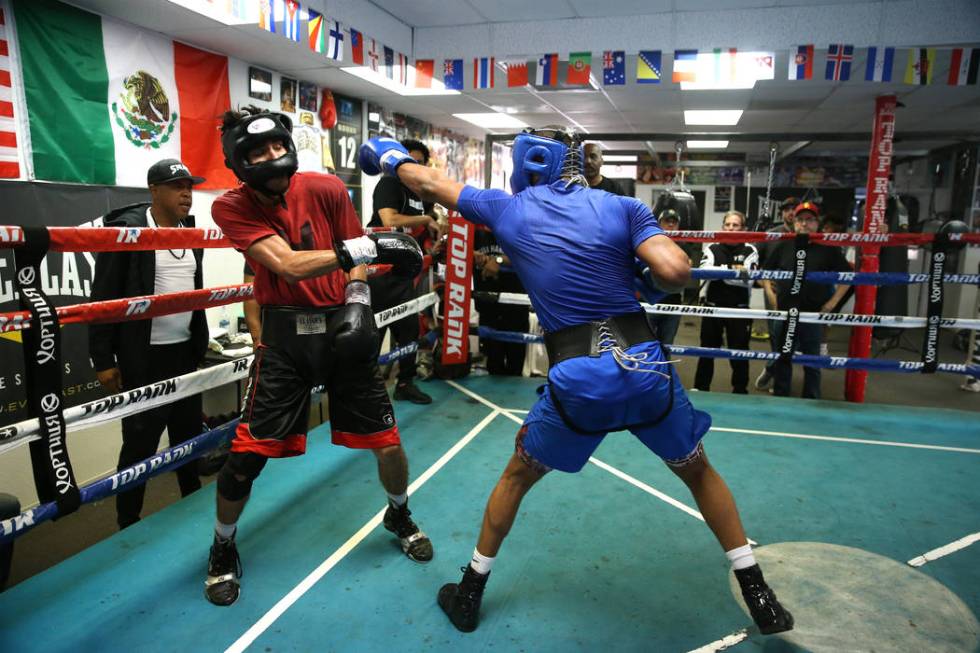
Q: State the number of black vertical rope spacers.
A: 3